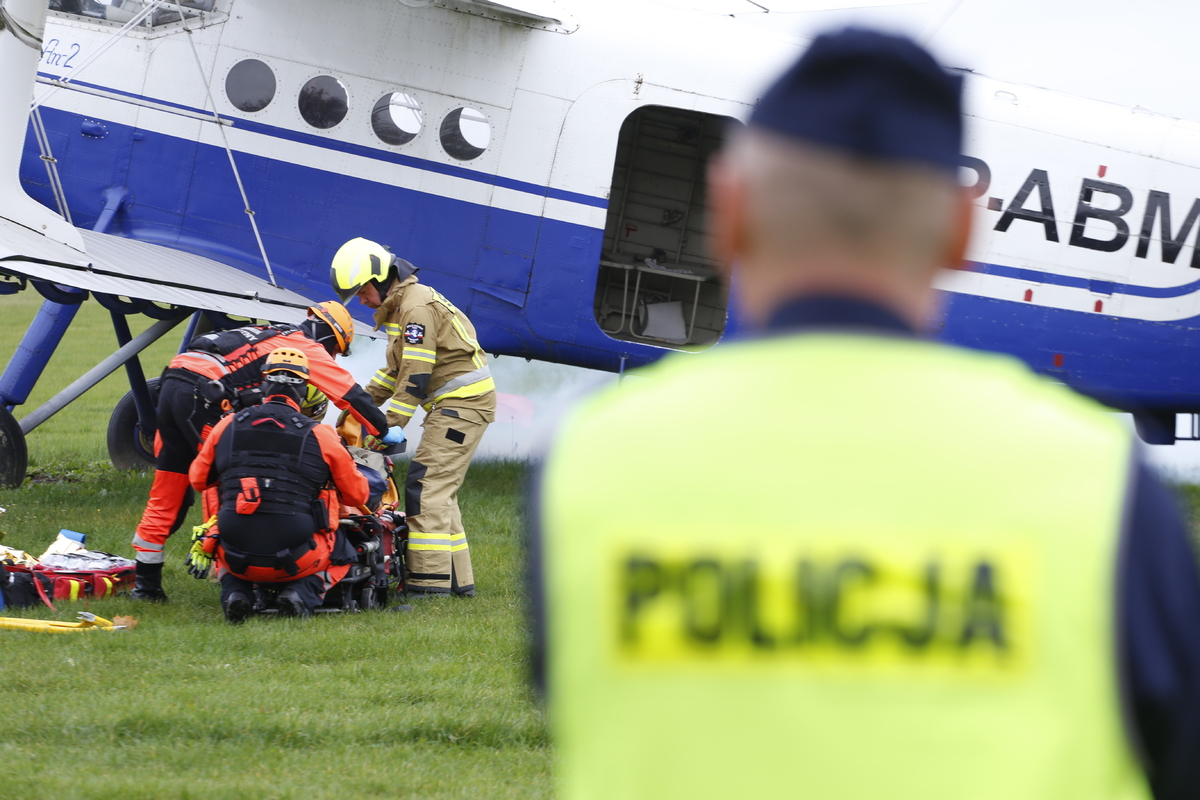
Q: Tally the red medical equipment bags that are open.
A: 1